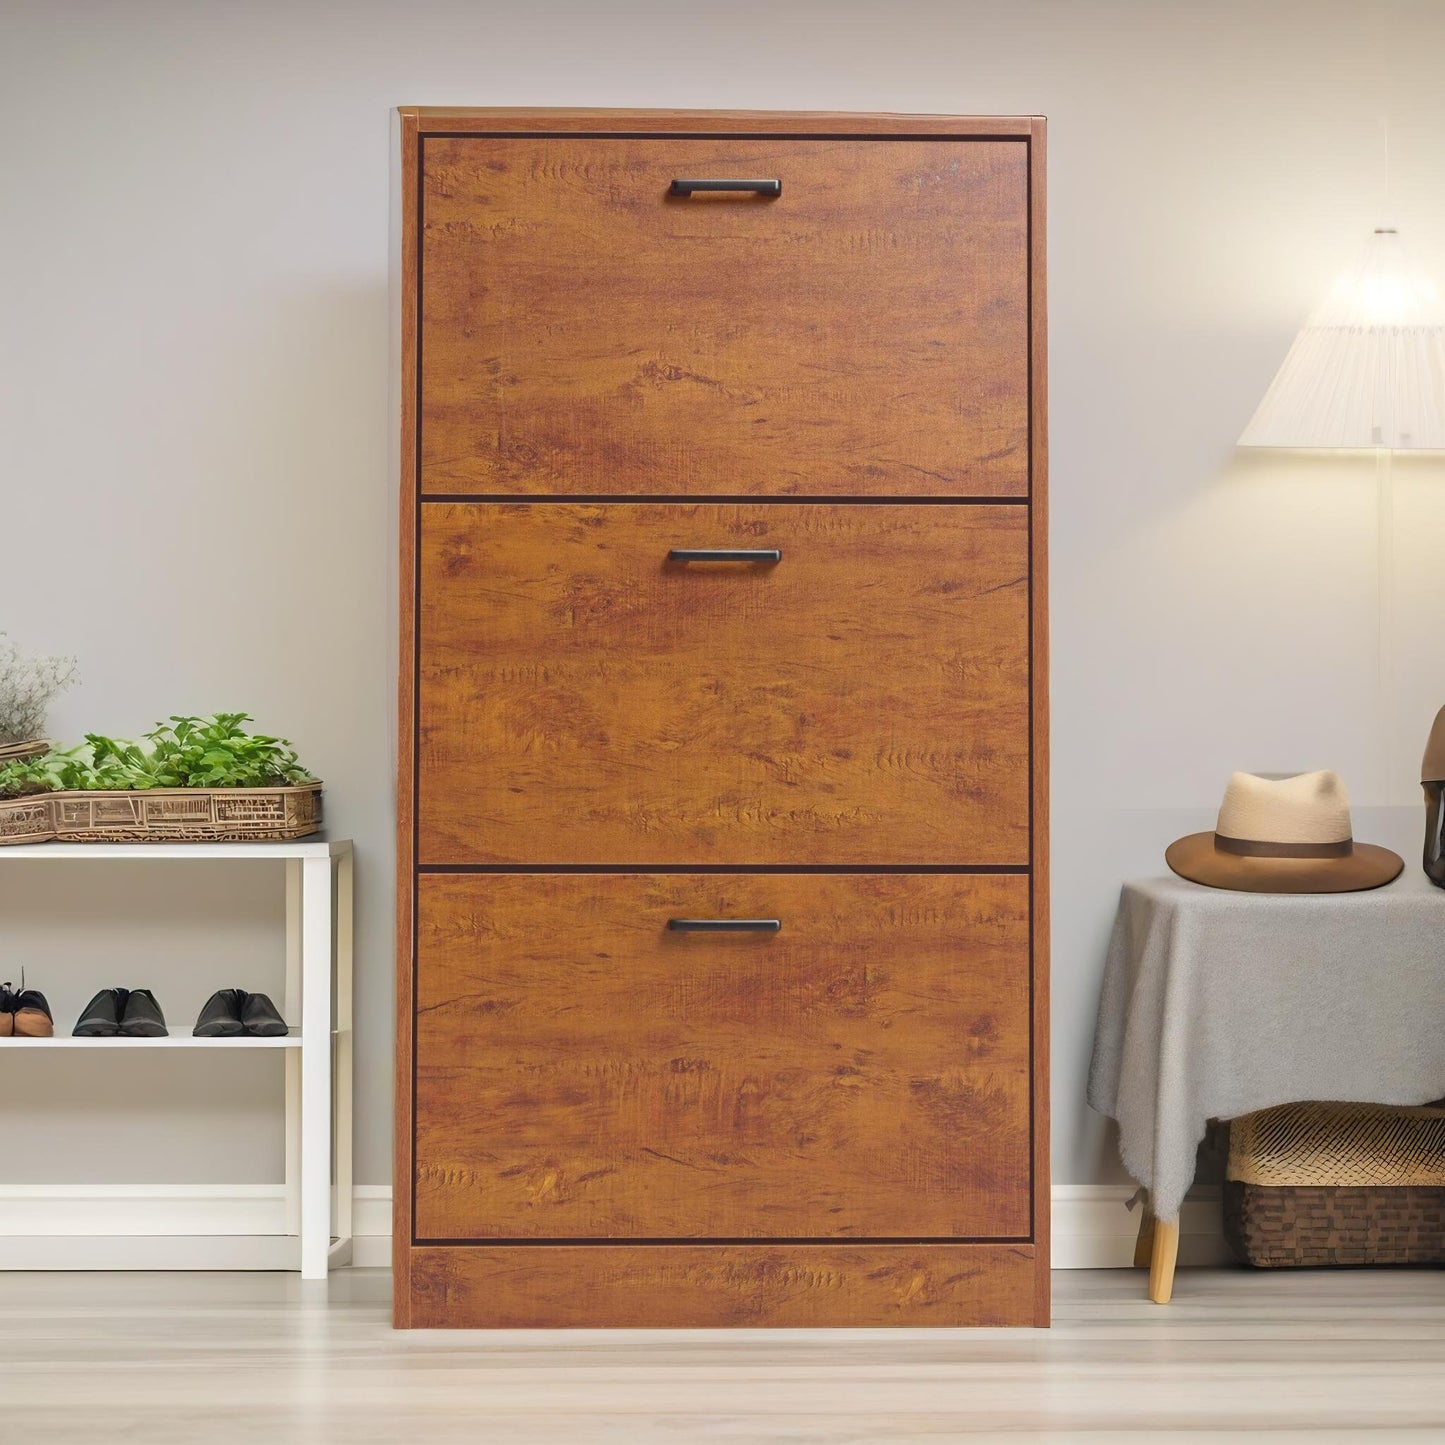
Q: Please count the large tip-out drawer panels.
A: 3